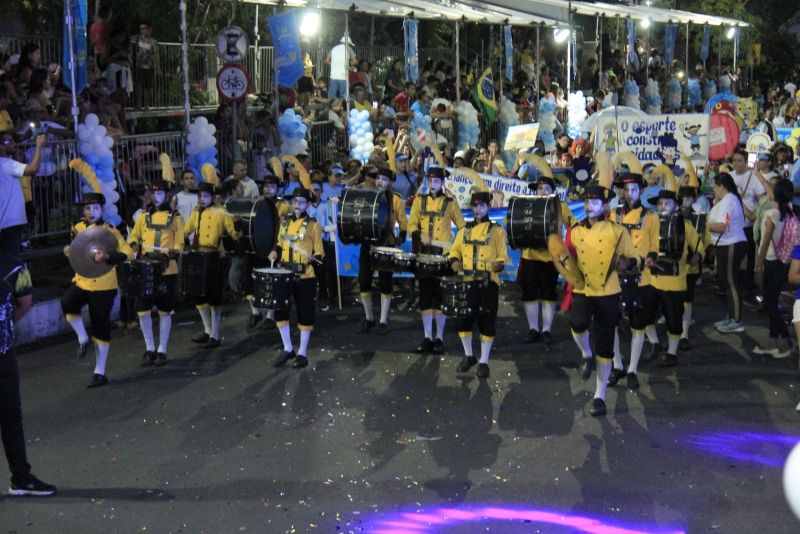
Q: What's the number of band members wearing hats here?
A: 13